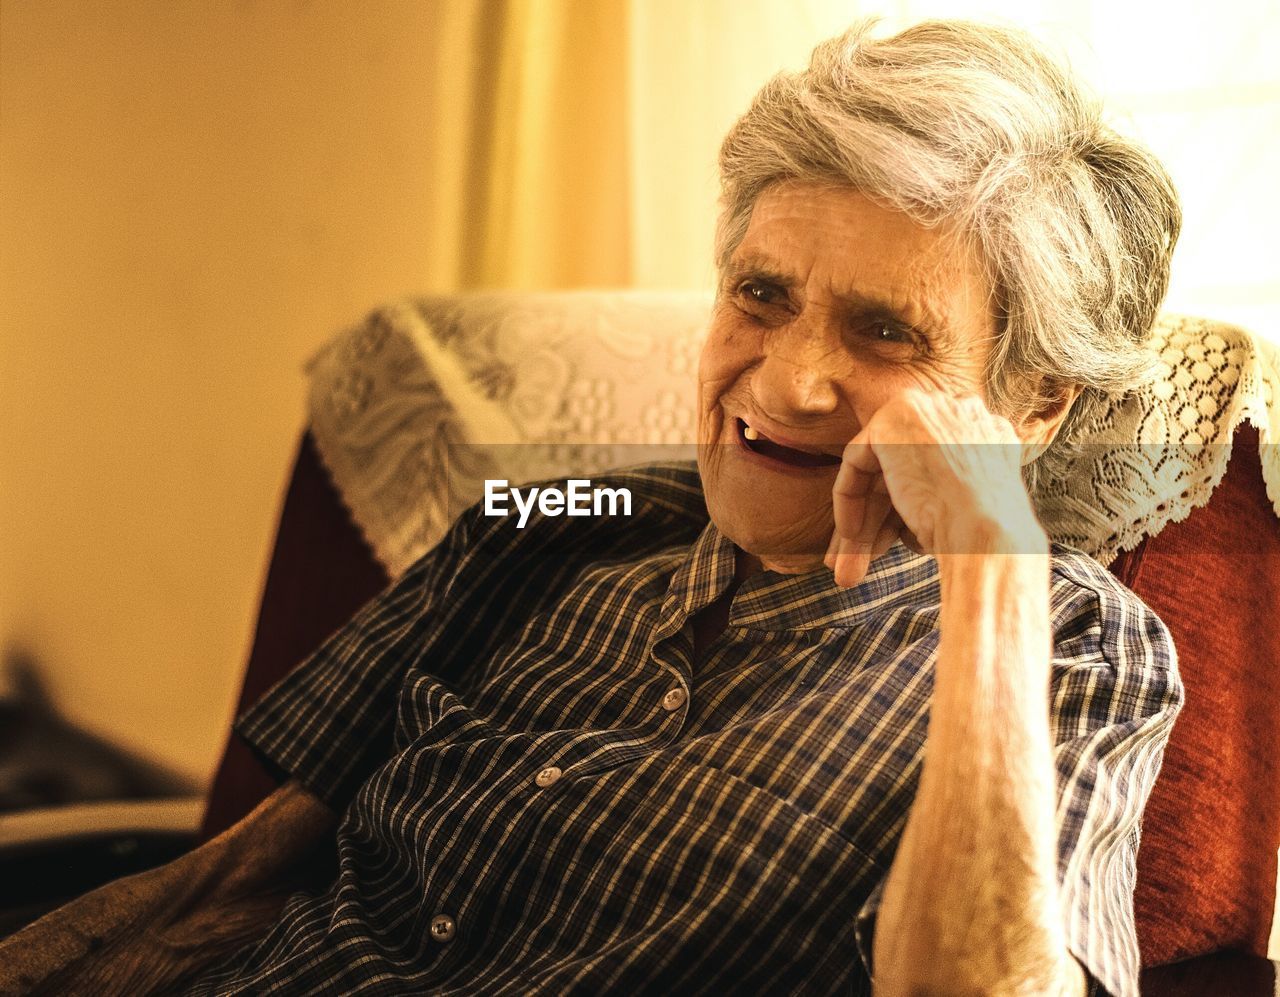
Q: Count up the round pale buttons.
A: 3